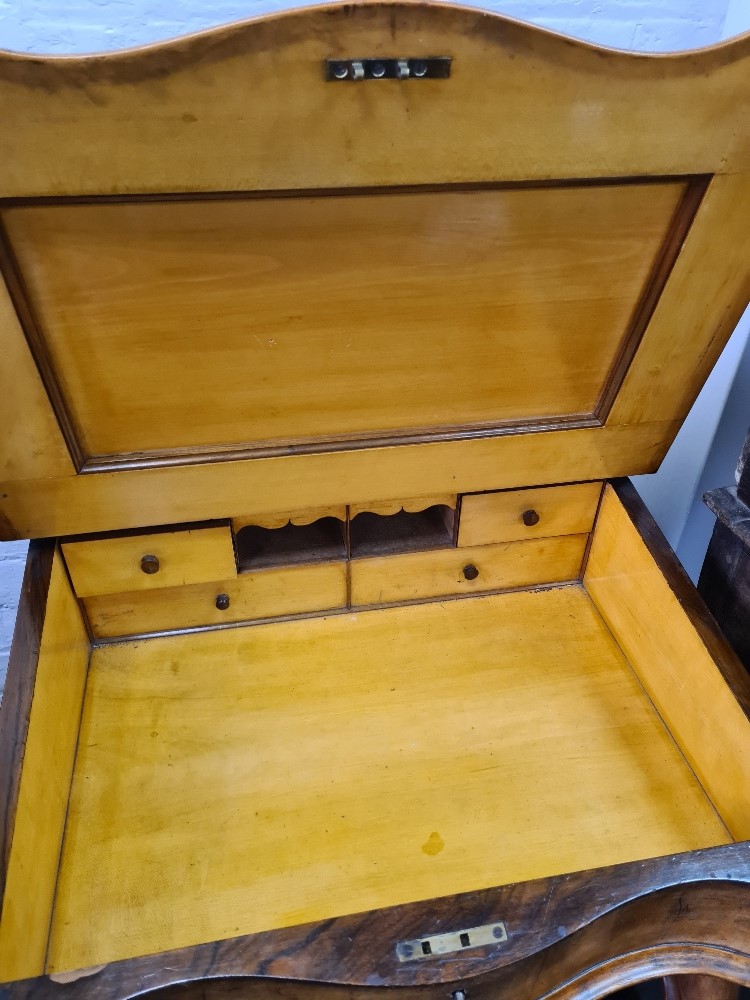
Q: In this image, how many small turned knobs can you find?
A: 4